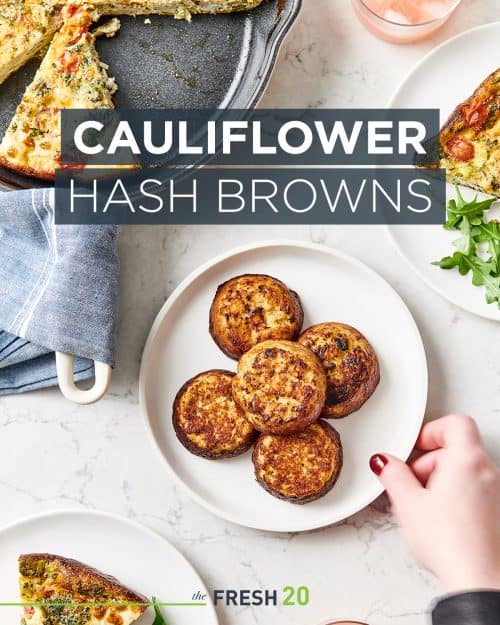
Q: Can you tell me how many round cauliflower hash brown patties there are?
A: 5